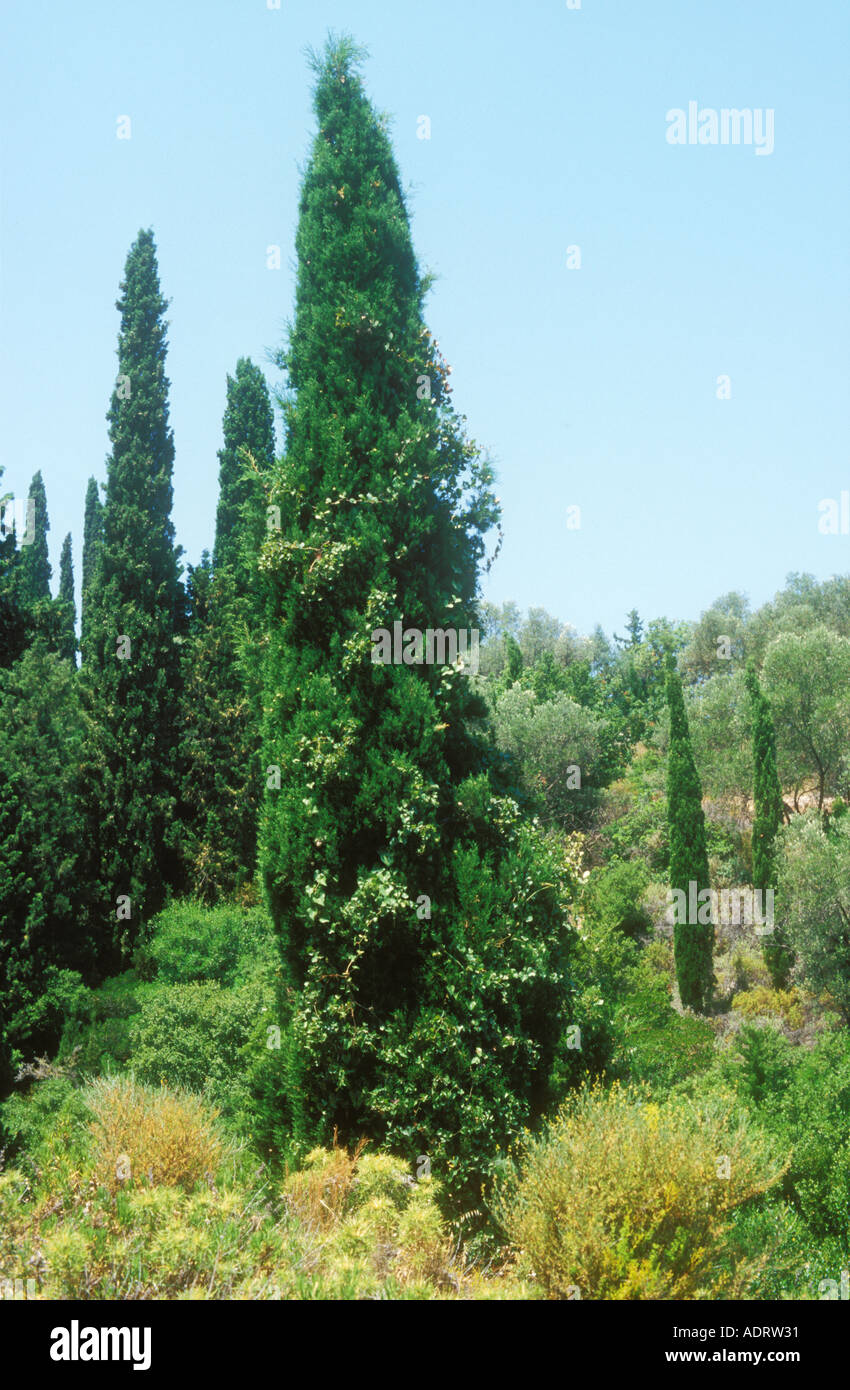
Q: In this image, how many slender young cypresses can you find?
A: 2